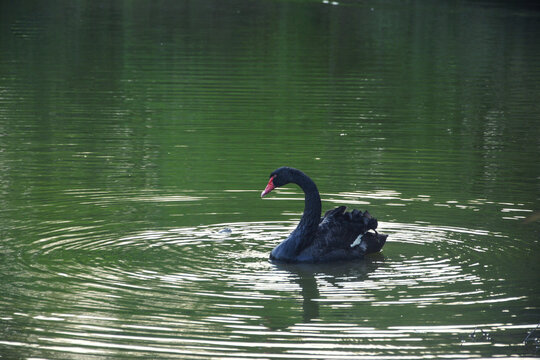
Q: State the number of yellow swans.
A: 0